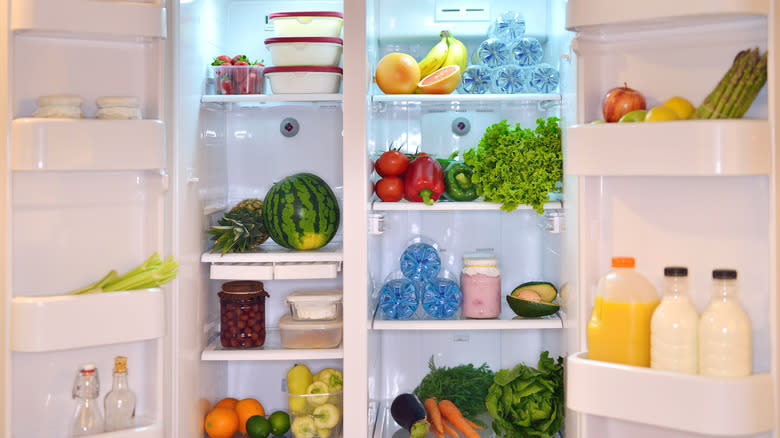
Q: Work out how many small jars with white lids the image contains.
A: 2